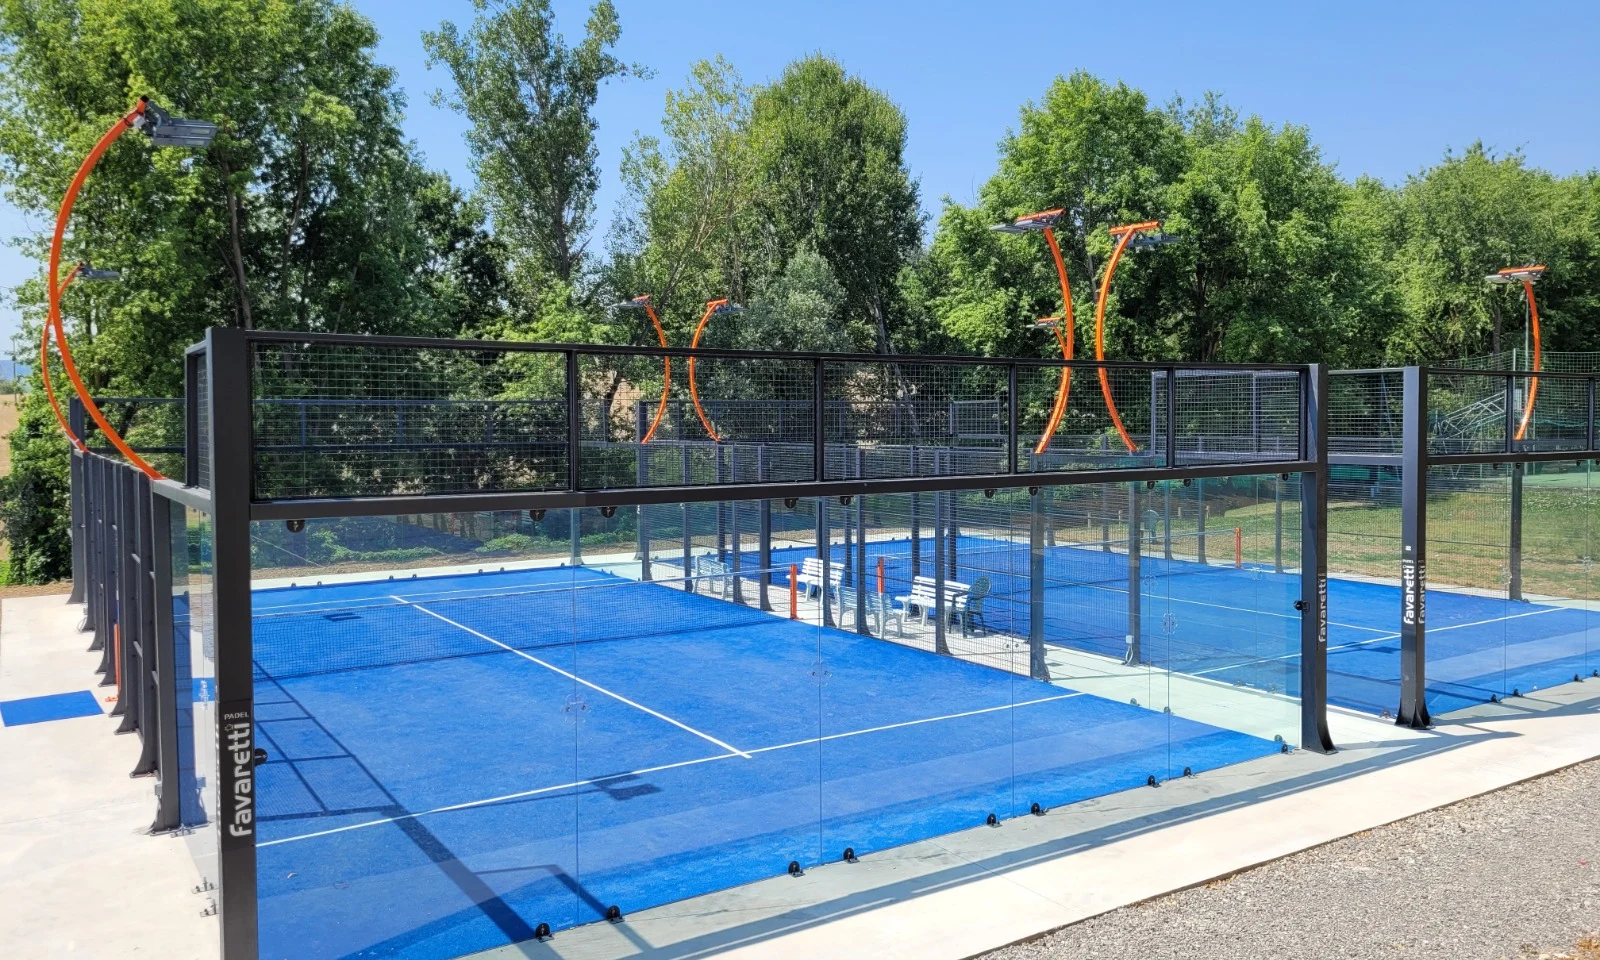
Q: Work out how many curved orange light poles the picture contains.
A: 8